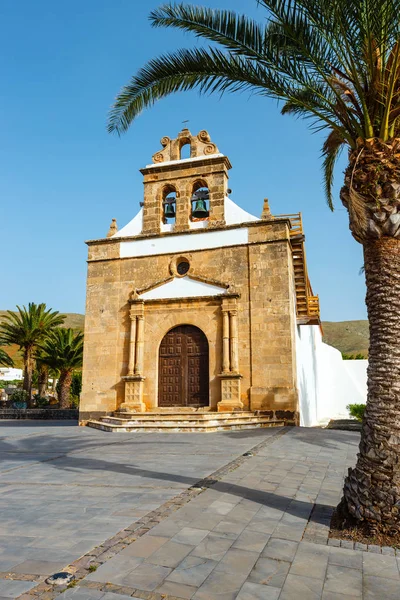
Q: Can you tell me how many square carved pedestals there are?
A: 2